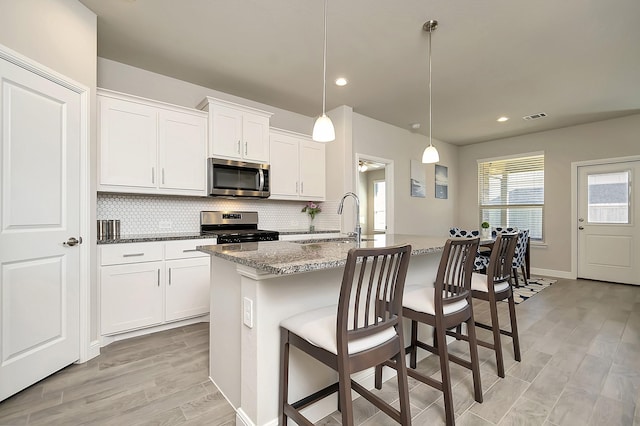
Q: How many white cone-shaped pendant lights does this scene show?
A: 2